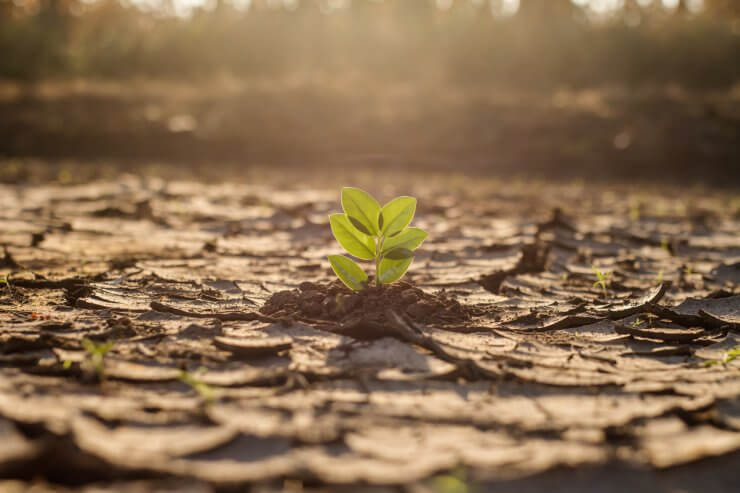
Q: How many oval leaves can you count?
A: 6